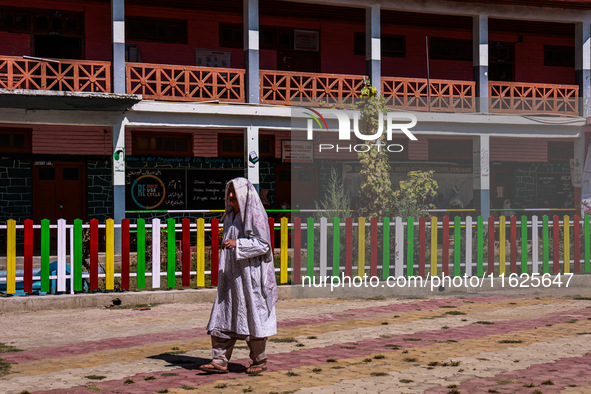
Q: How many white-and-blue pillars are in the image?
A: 5